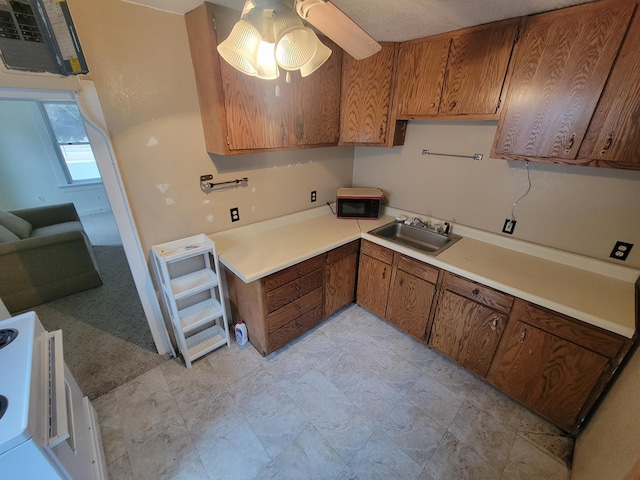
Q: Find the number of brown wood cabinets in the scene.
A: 12